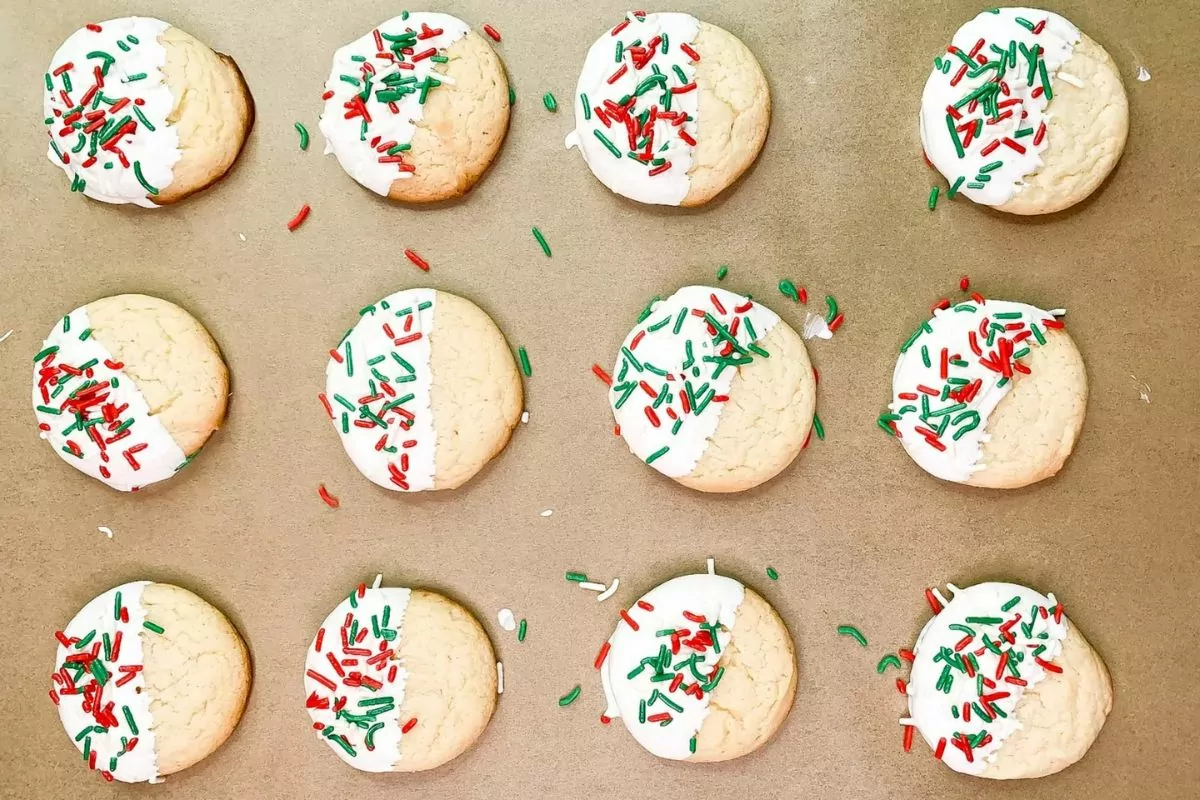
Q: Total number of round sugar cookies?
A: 12